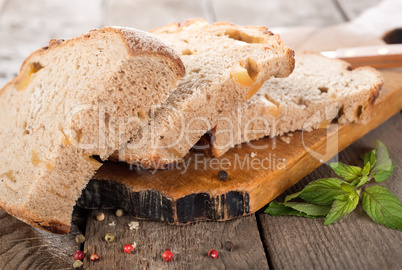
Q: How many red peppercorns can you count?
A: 5